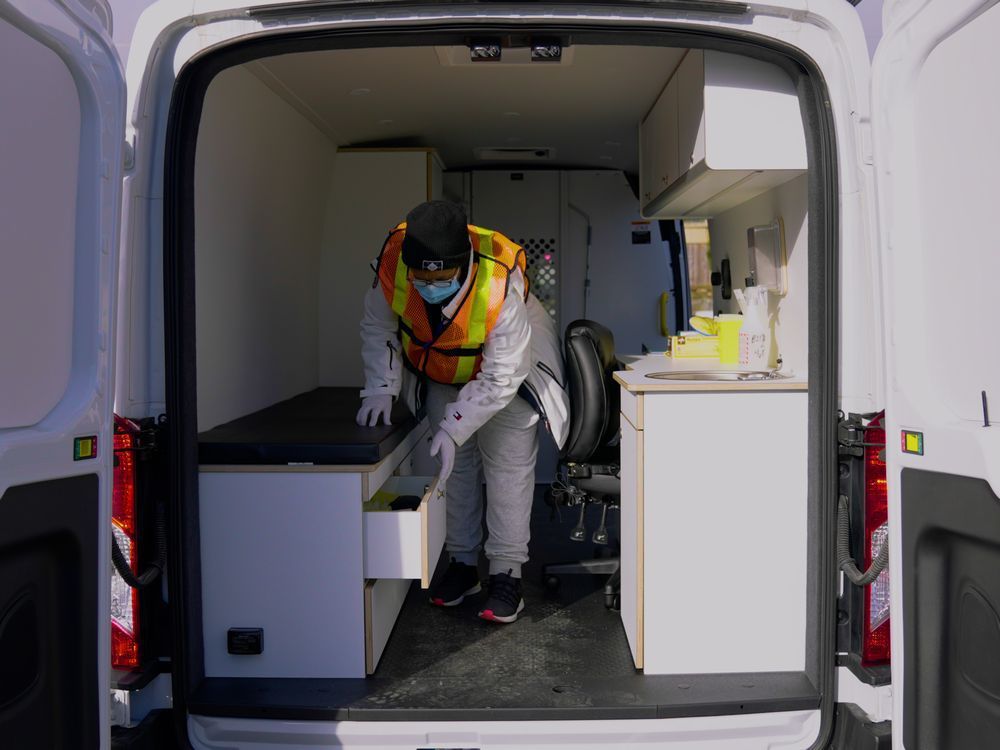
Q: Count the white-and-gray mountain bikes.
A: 0